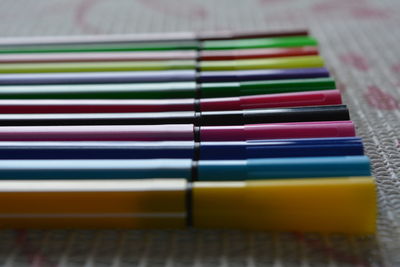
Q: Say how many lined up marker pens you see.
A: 12